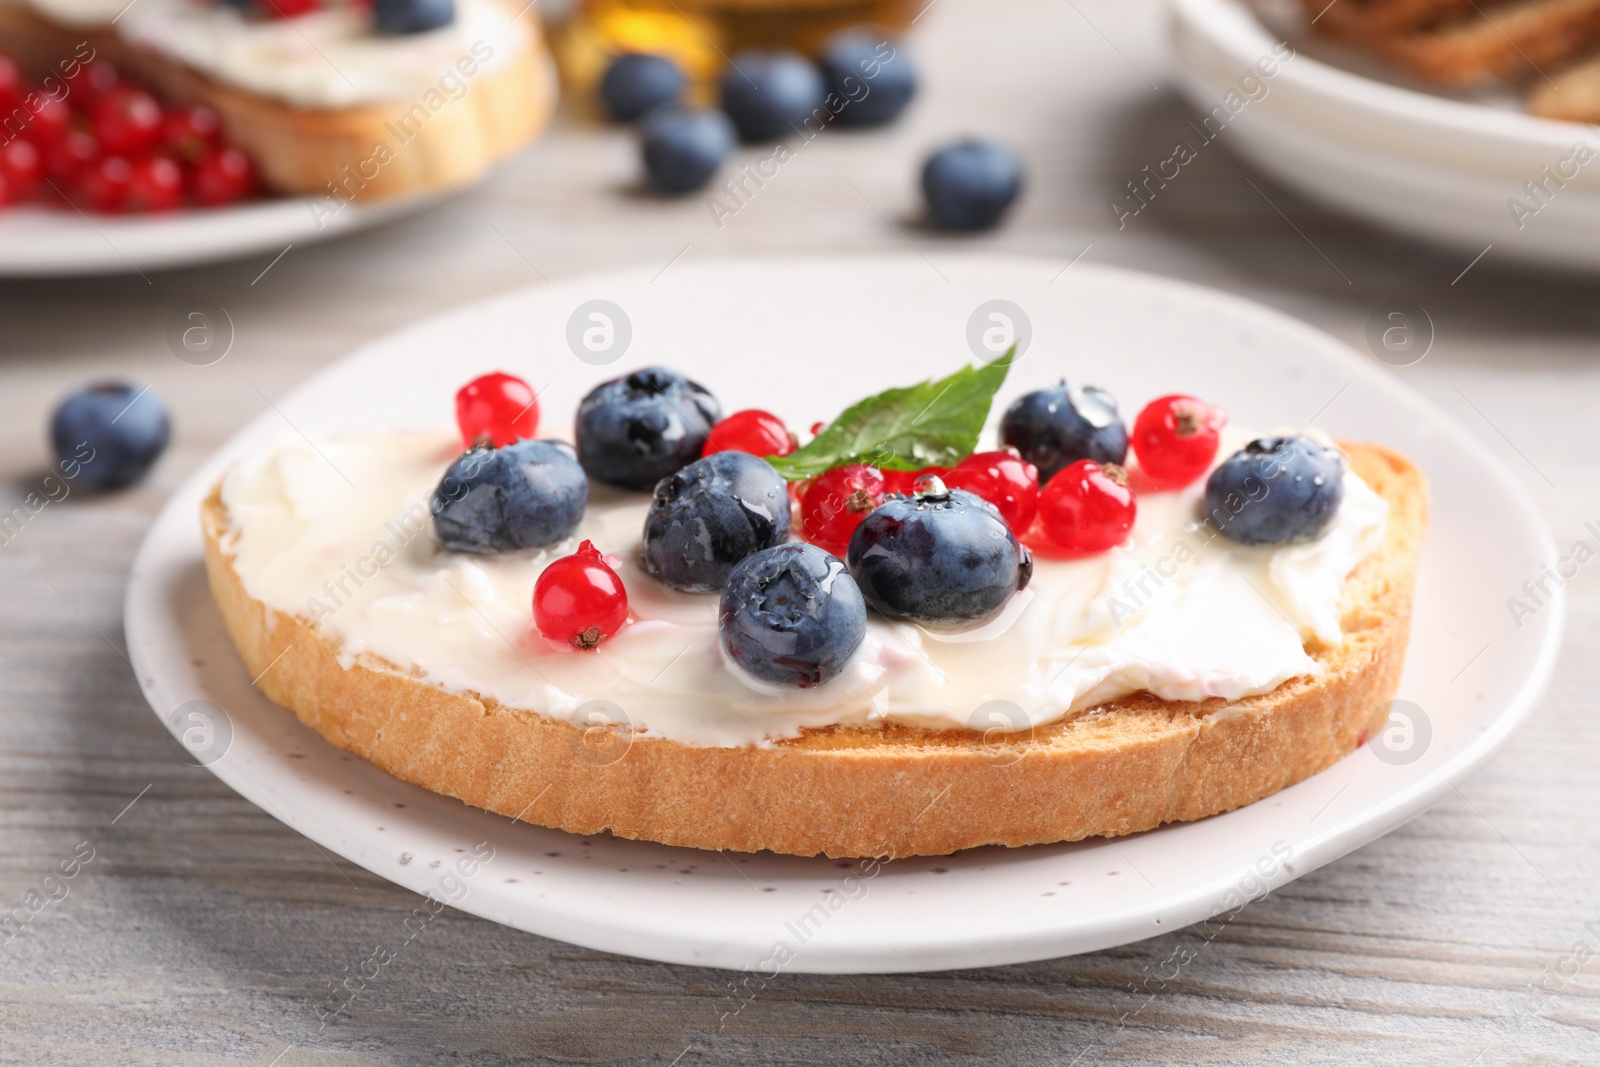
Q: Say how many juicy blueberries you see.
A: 14